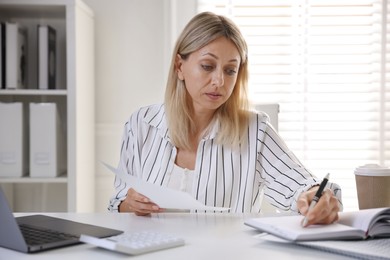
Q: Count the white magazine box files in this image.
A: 2